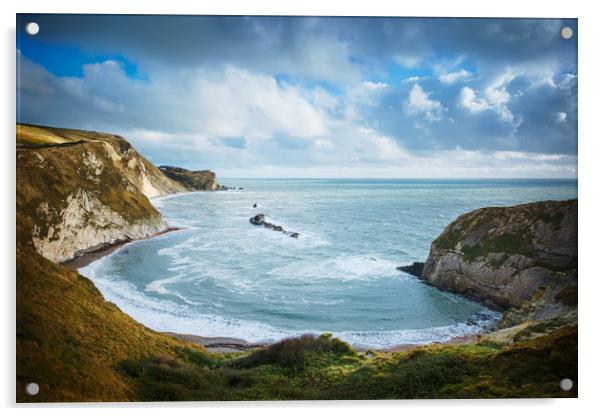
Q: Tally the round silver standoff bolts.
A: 4